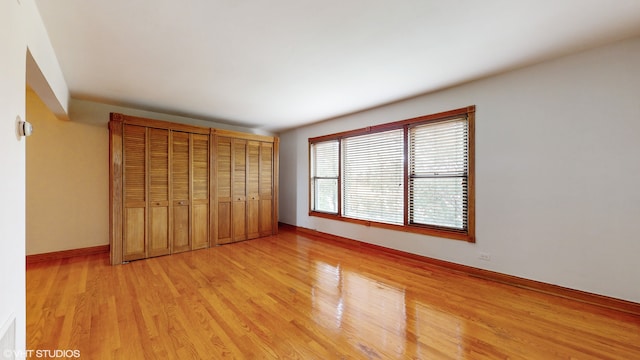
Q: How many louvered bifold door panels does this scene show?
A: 8